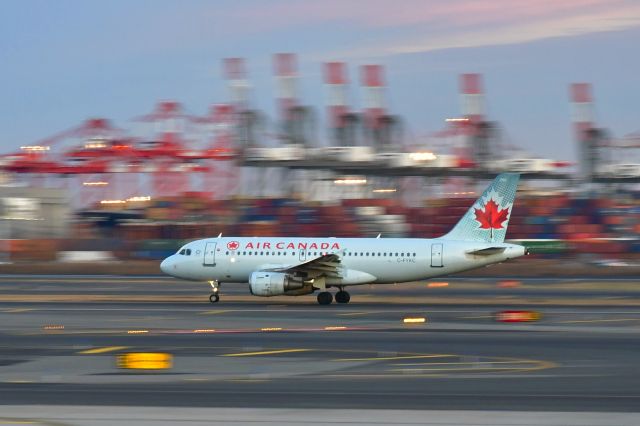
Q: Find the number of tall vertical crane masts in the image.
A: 6